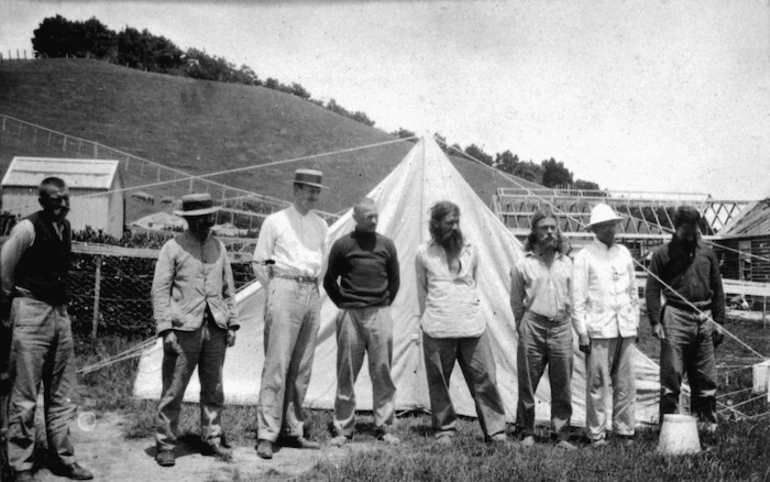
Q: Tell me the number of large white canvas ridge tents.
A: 1